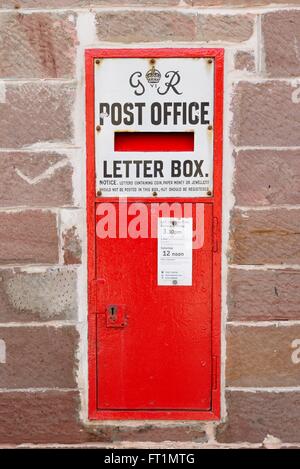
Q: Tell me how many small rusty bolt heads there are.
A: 8